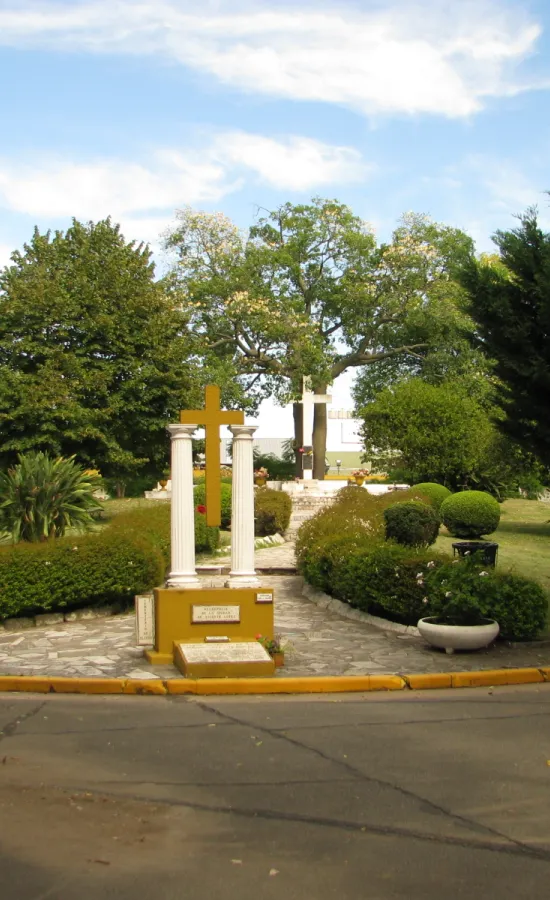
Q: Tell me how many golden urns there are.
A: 3